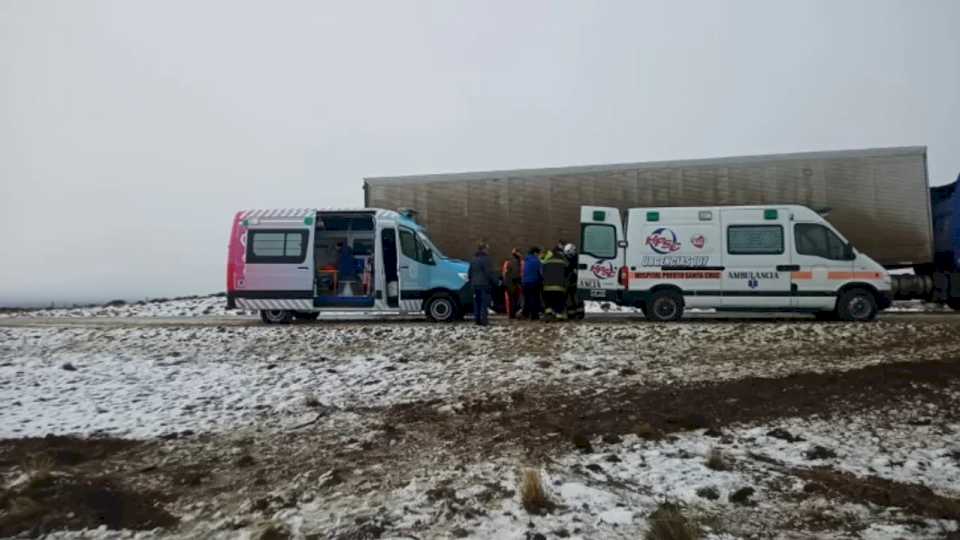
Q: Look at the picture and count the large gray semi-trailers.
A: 1